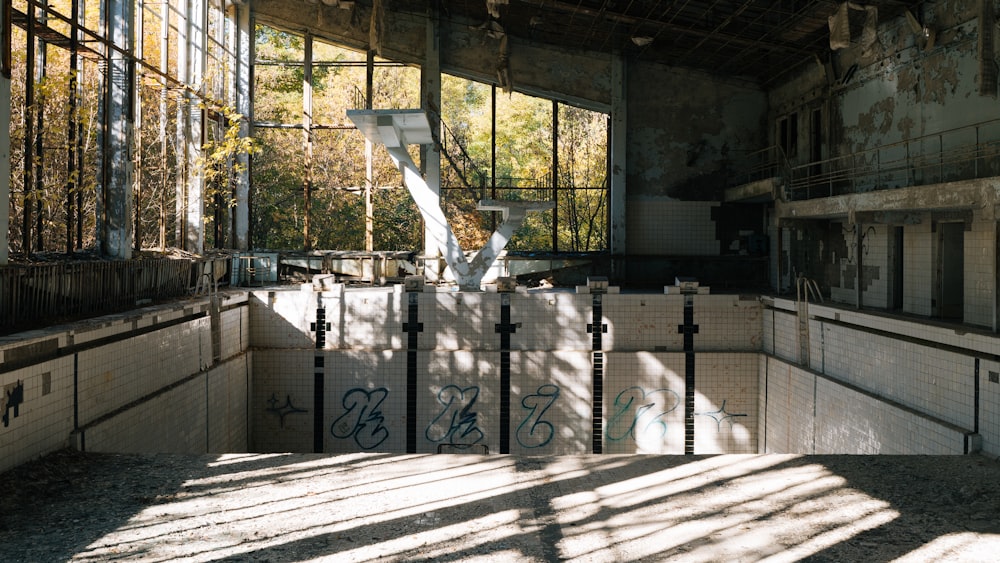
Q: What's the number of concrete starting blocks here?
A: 5